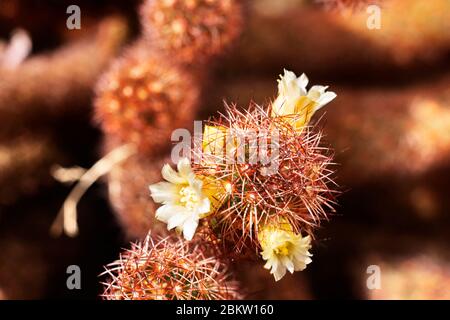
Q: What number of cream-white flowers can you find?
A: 3